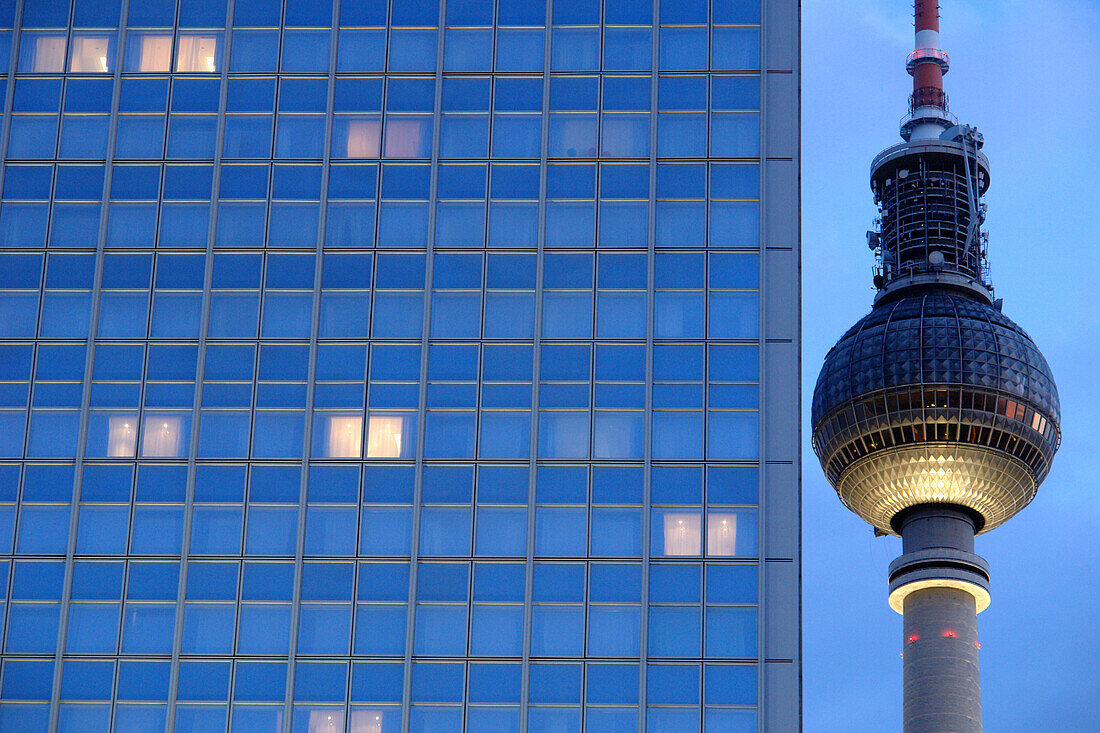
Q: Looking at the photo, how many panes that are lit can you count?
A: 14